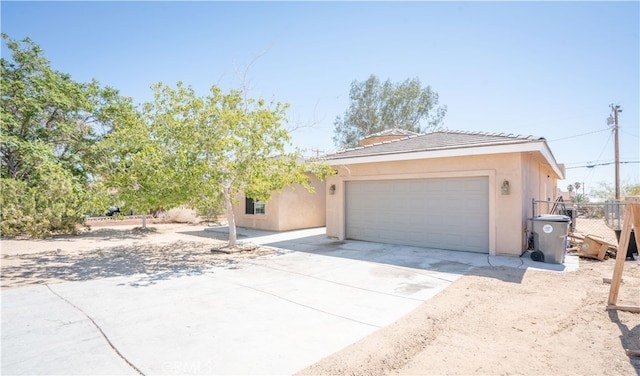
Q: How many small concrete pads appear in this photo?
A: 1